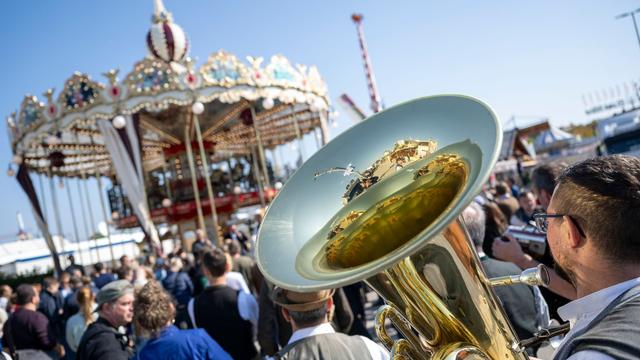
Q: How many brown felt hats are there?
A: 1